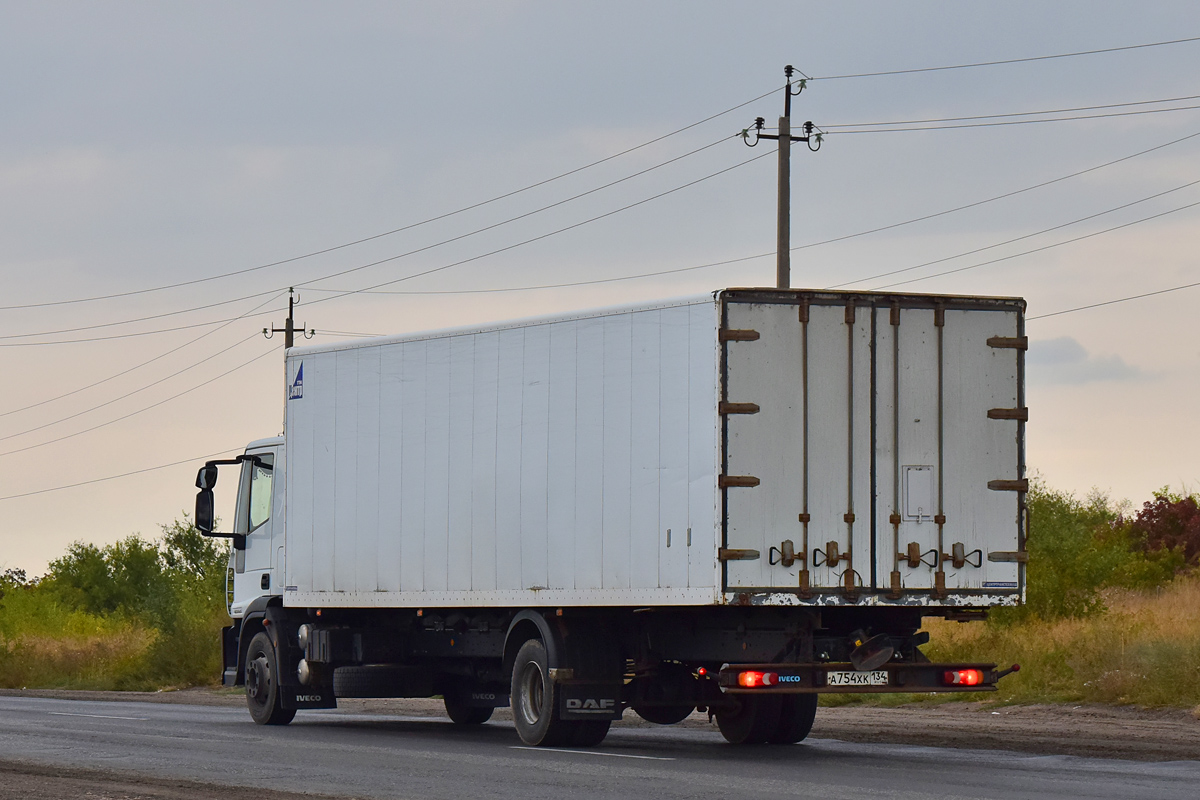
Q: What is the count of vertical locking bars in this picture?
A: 4